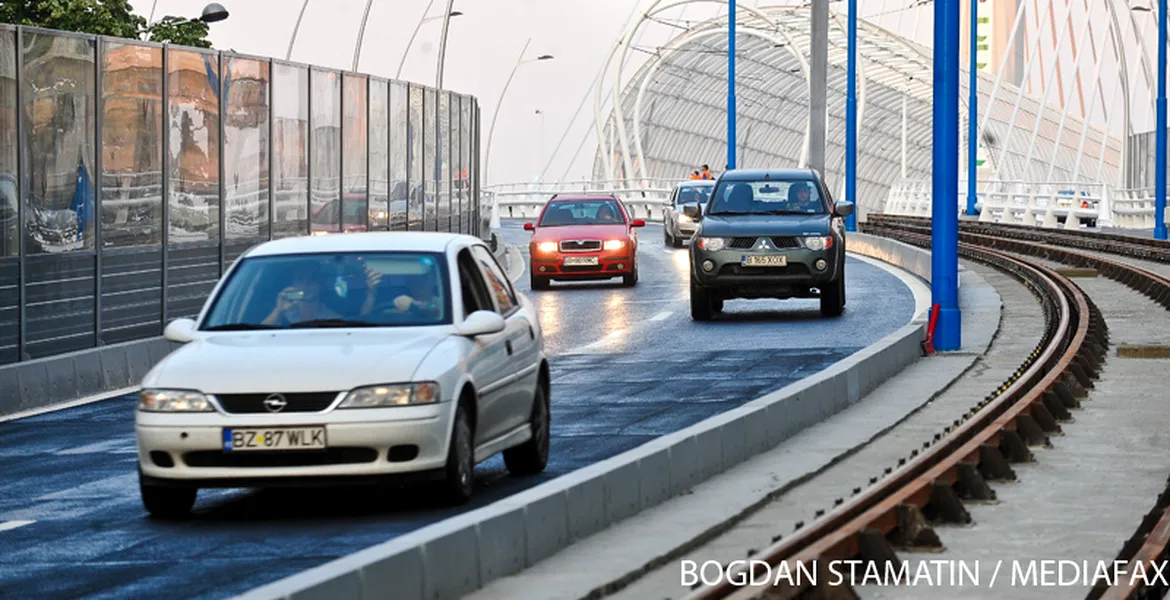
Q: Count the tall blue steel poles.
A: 5